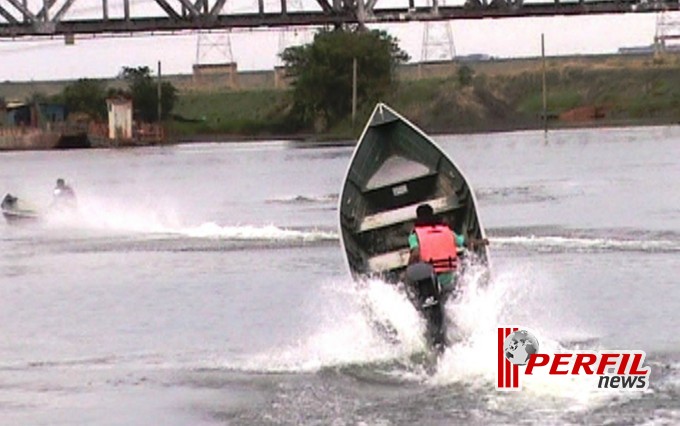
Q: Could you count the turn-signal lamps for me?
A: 0